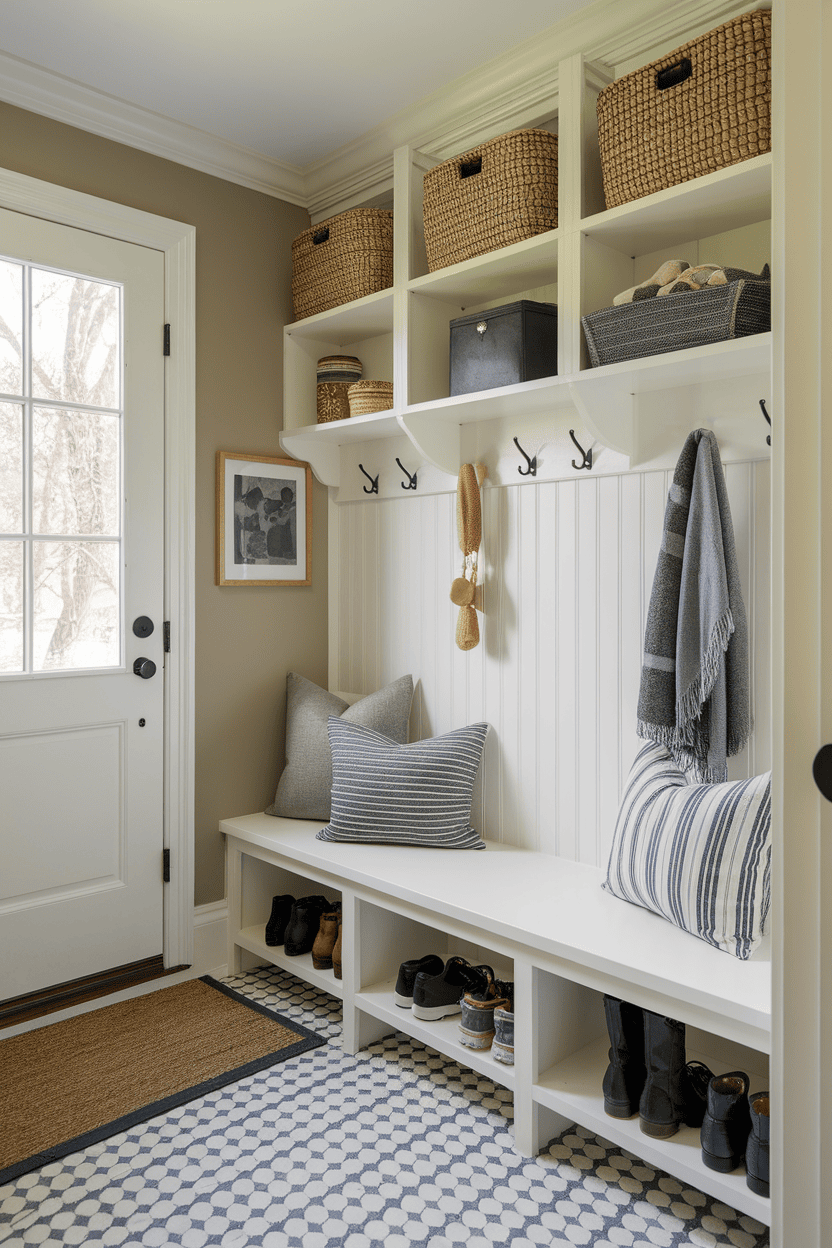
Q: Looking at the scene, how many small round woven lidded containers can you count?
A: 2